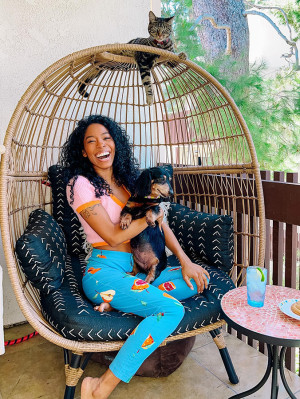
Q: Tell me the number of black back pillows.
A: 3